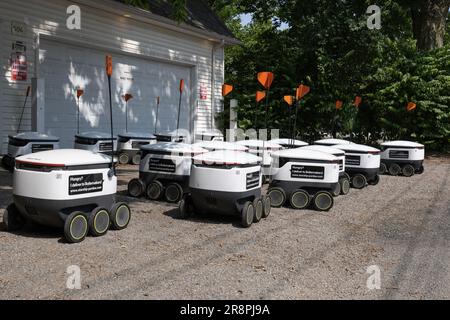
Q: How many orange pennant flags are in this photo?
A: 14